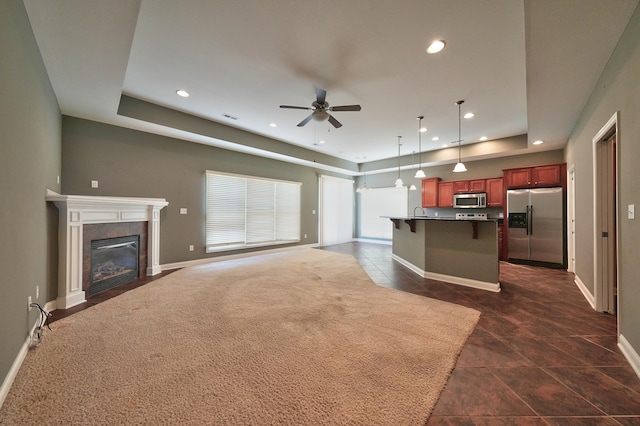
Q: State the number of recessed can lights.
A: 10